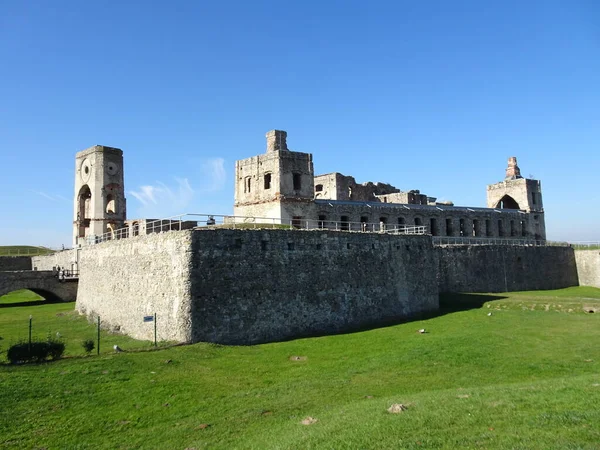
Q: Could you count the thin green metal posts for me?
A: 3